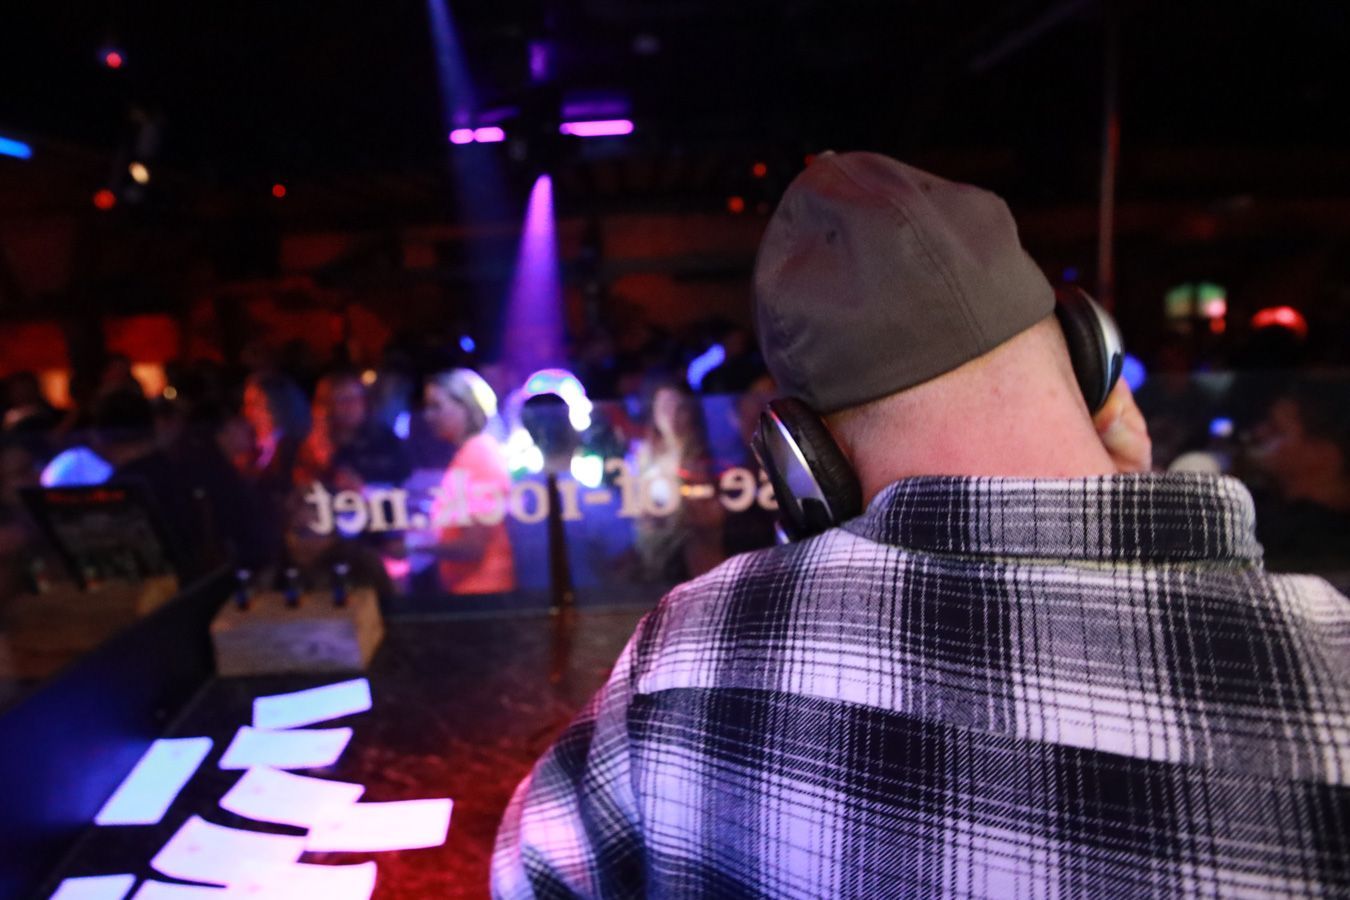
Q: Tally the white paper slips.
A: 9